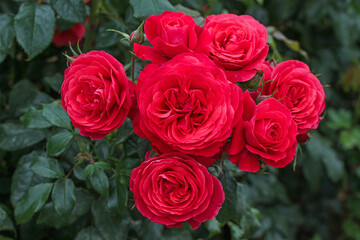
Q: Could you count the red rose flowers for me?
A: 7